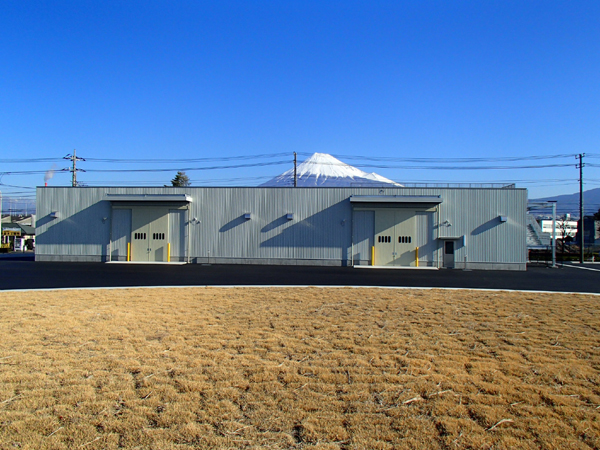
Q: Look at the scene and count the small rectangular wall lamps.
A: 4